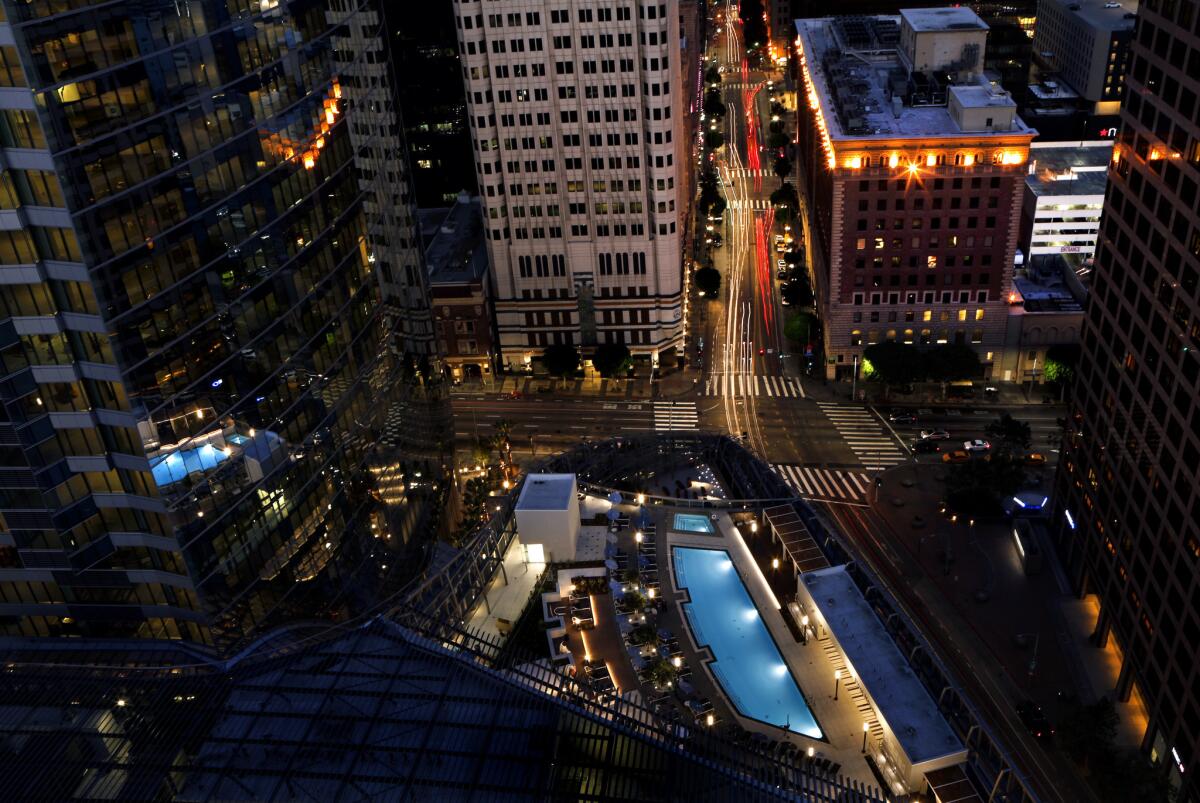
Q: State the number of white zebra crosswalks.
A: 8